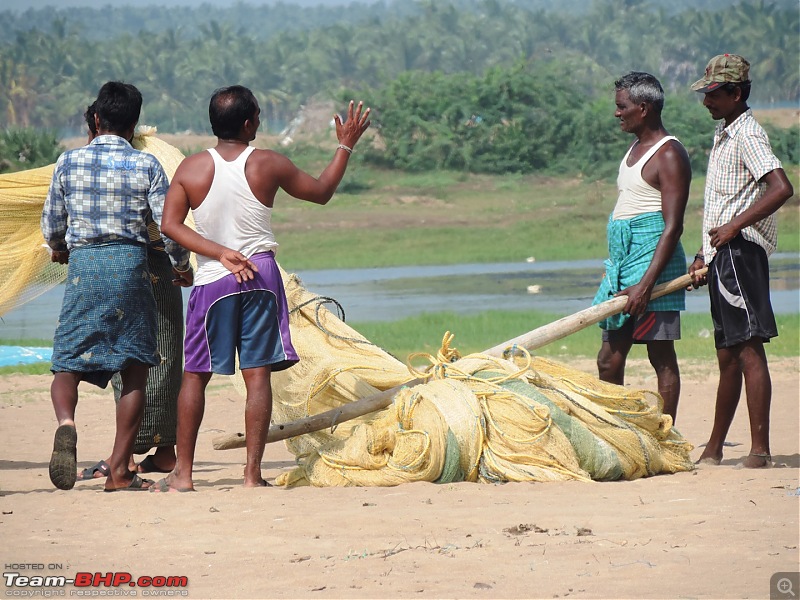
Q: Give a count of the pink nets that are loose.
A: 0